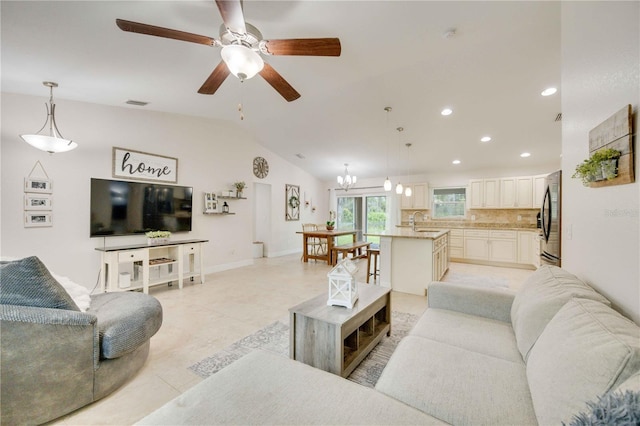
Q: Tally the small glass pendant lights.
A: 3